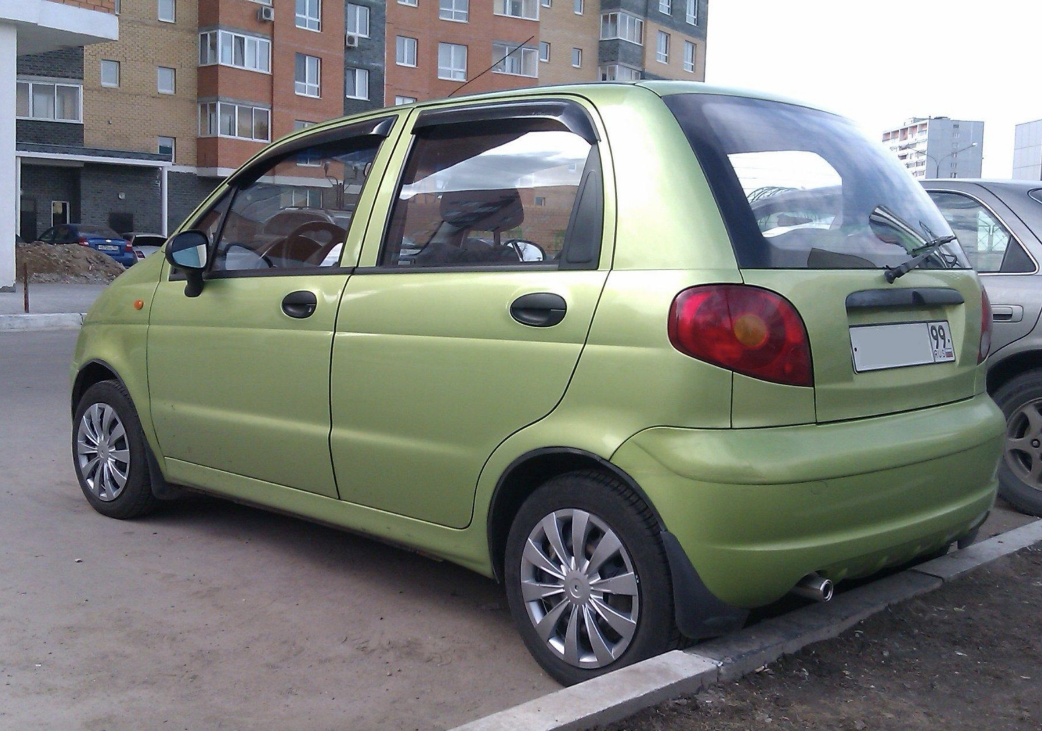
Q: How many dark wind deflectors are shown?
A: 2